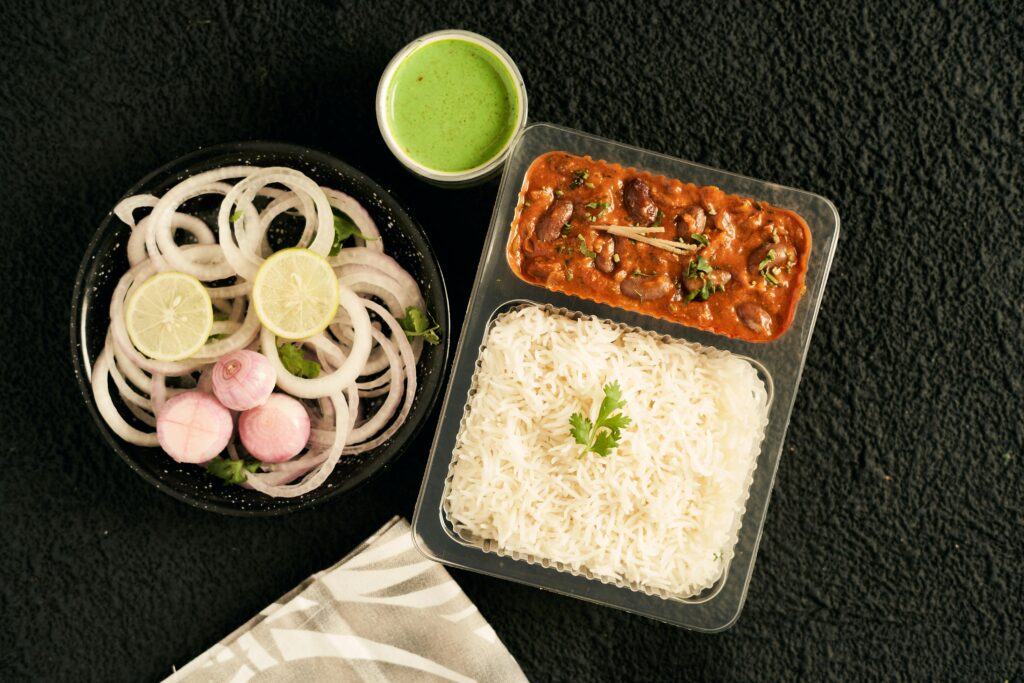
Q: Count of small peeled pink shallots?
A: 3